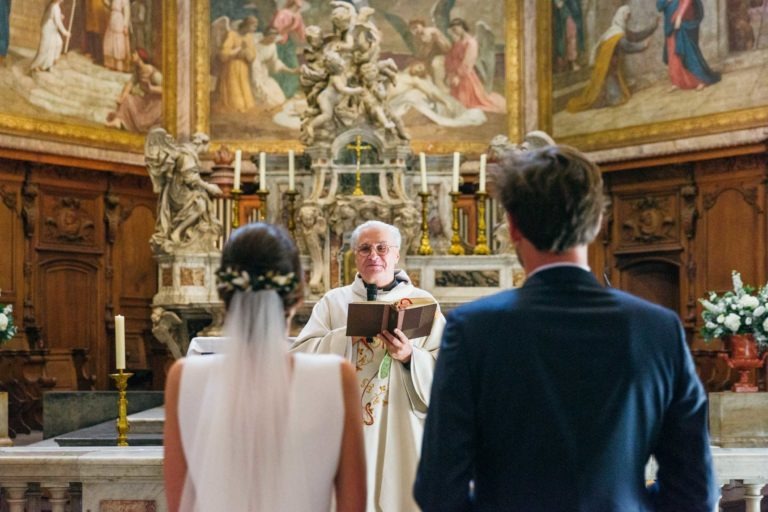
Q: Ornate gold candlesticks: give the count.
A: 7